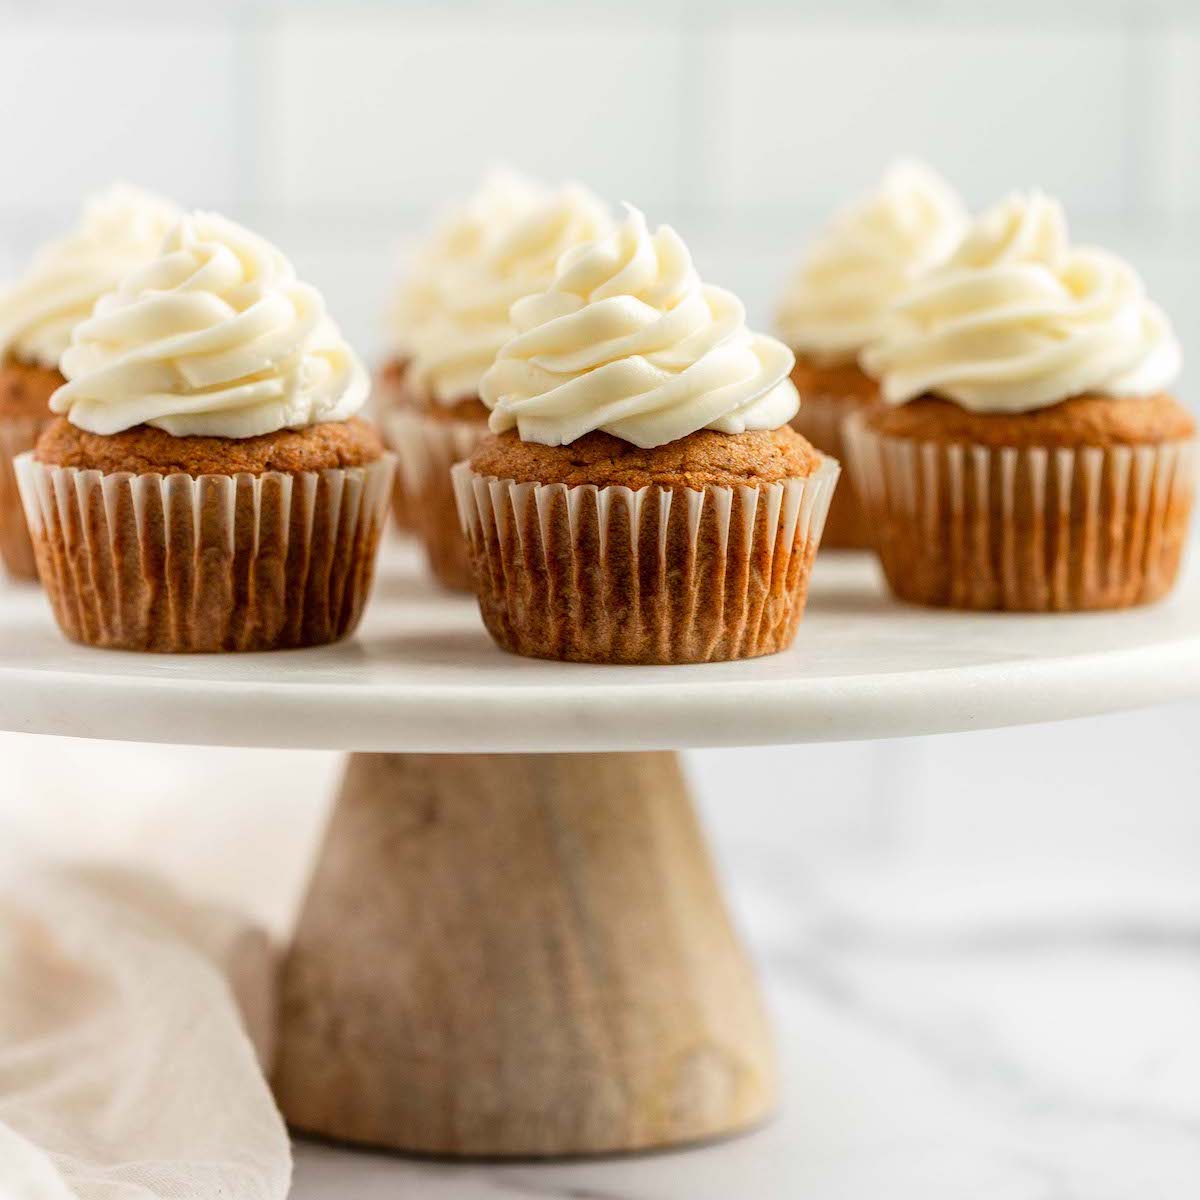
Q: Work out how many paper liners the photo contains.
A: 7